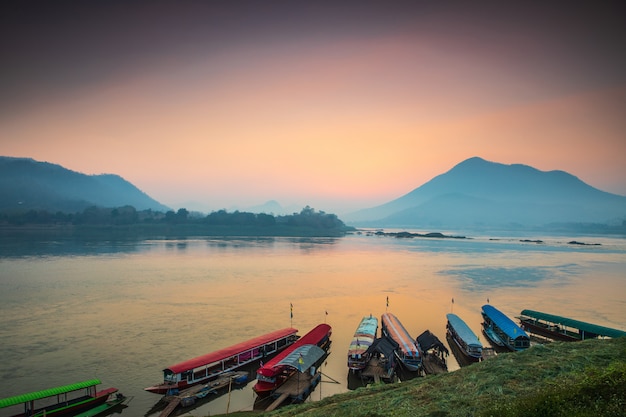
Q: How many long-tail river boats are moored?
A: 8